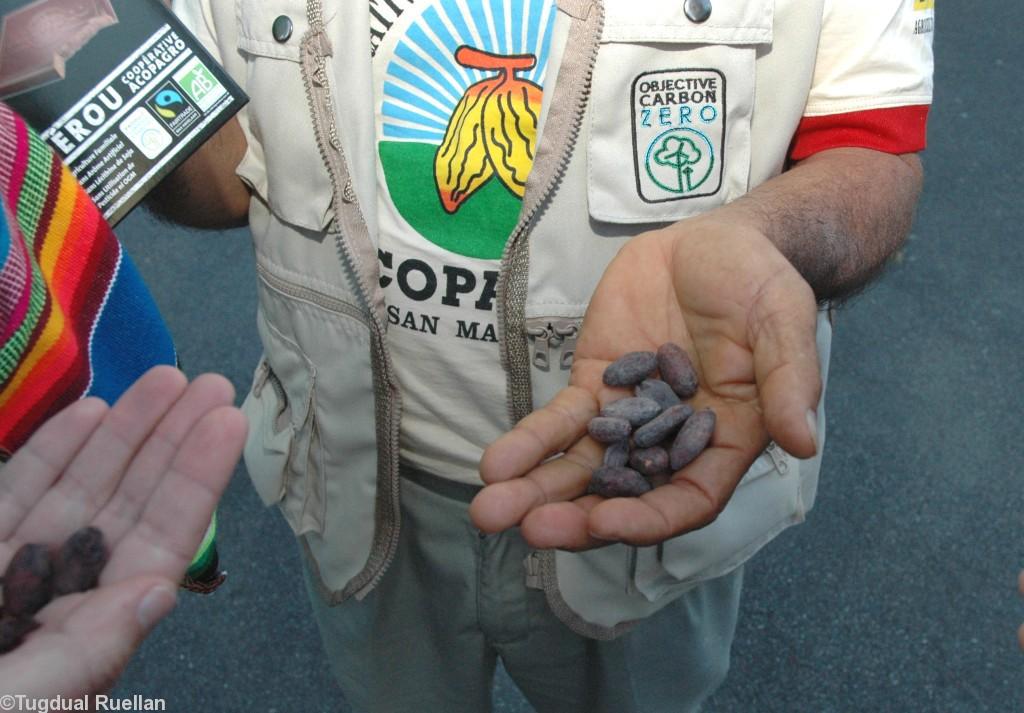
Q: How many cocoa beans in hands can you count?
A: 13